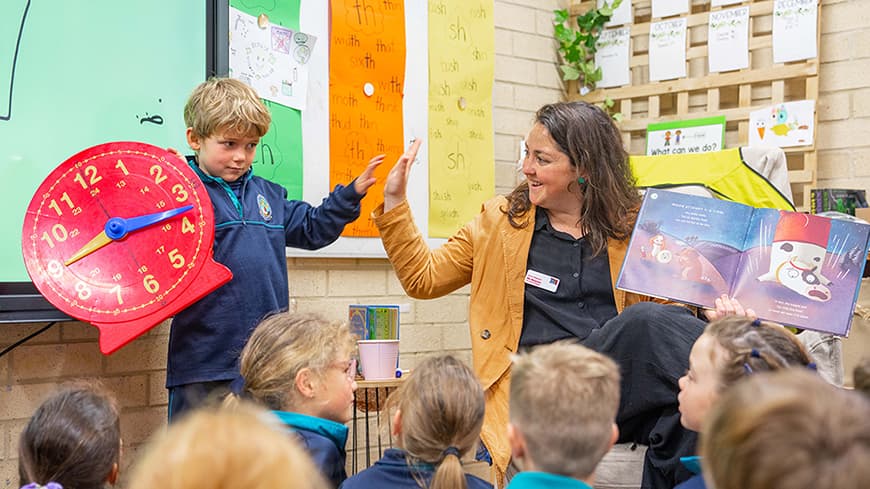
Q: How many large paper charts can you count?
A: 3